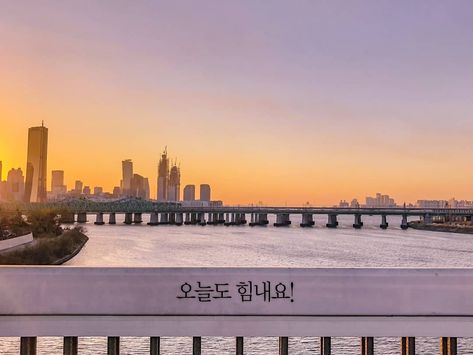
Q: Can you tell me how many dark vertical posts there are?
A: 11